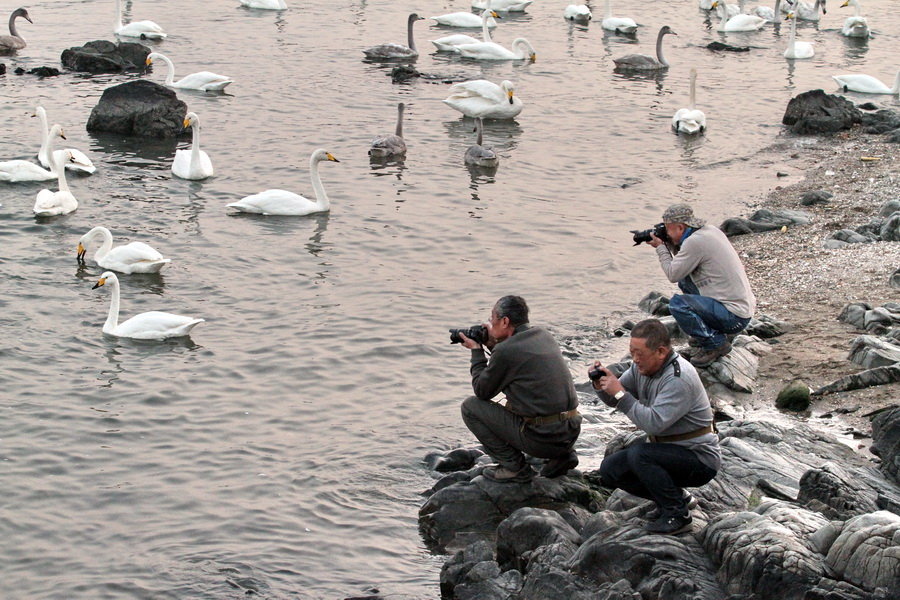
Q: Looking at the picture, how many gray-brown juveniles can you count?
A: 5